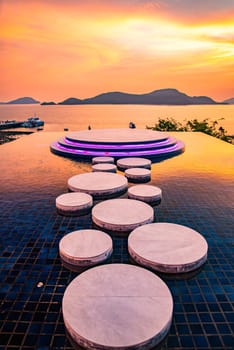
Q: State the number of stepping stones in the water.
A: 11